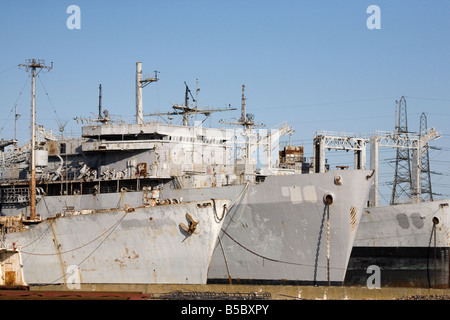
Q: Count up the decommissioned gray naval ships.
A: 3